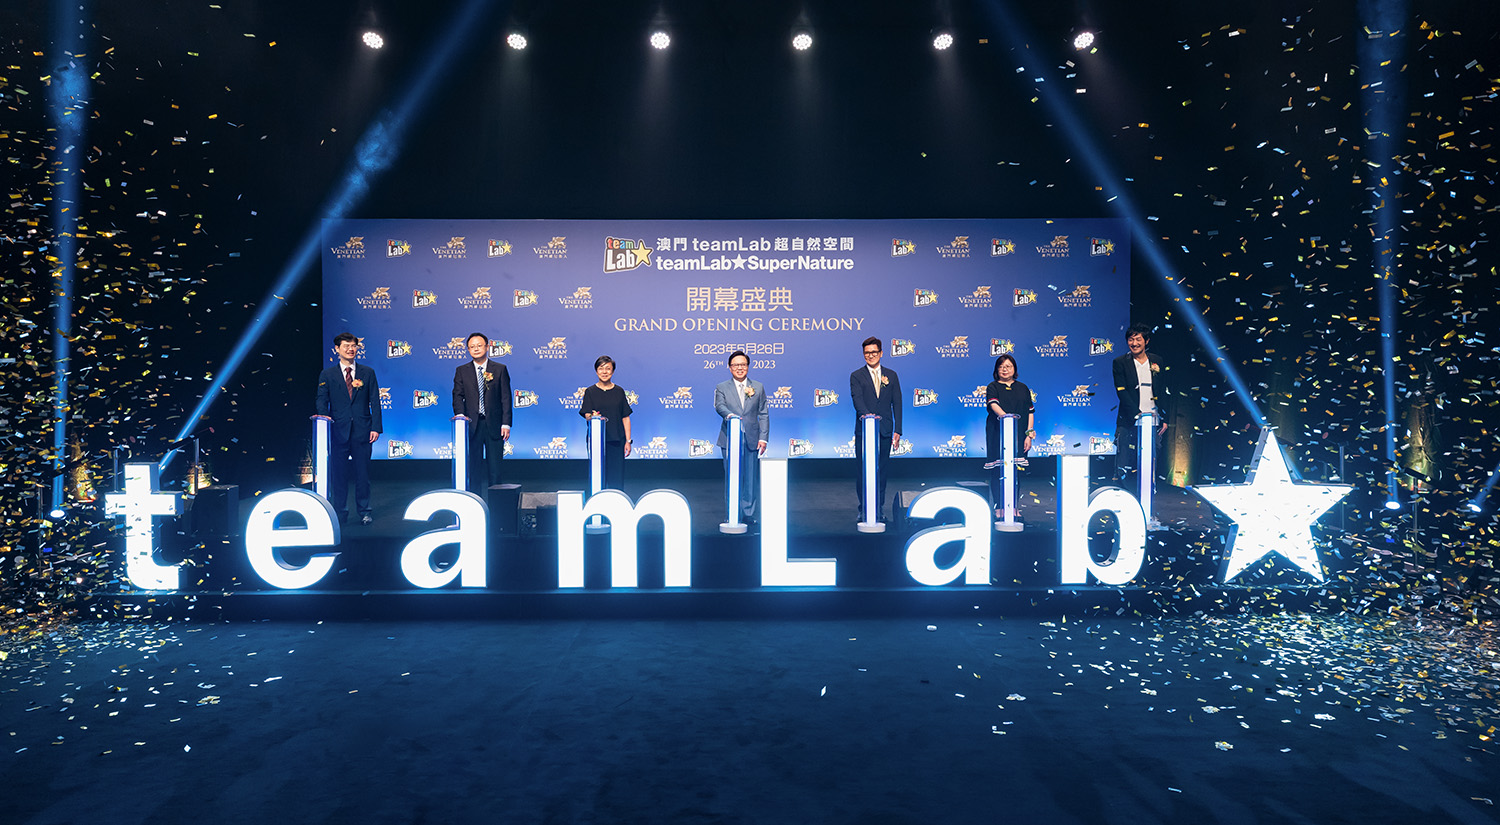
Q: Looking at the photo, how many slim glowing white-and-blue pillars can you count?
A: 7